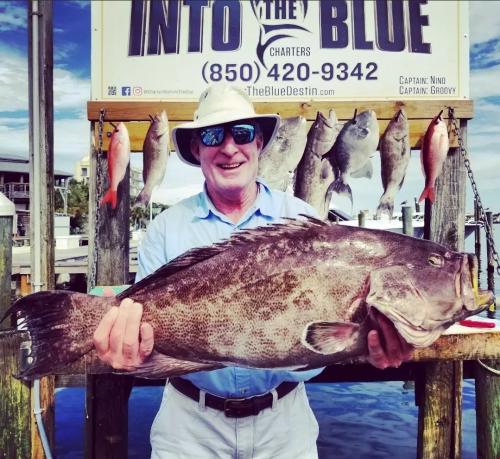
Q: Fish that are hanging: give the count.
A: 7